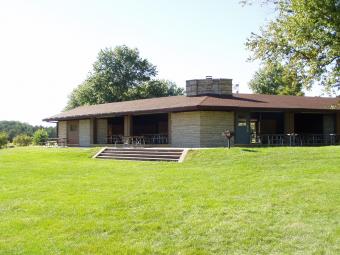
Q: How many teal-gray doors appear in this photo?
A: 1